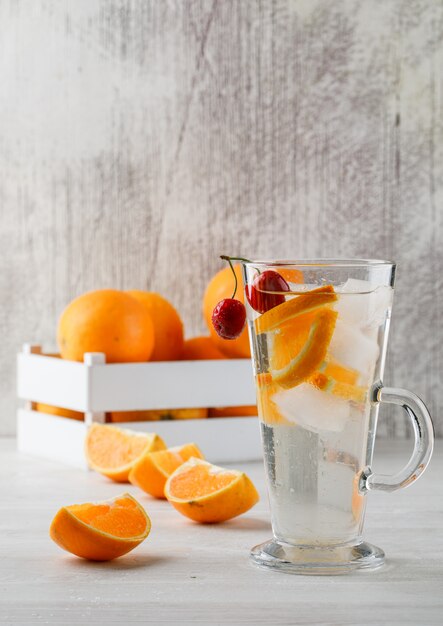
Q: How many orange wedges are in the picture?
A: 4